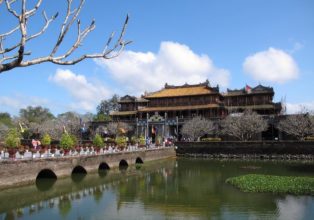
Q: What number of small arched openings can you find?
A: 5